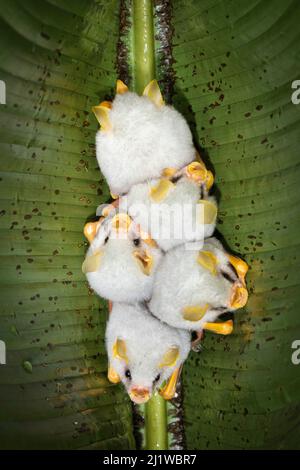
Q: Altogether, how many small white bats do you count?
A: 5